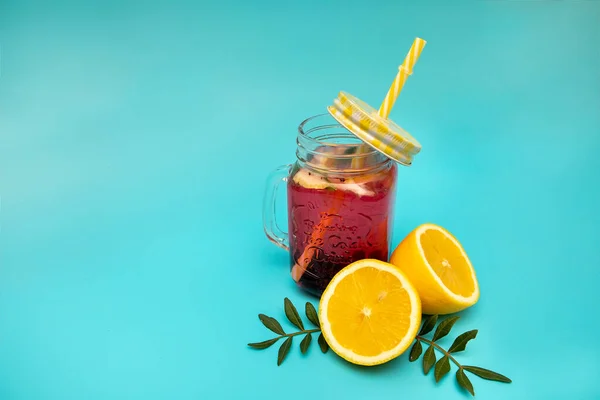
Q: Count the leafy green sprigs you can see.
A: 2